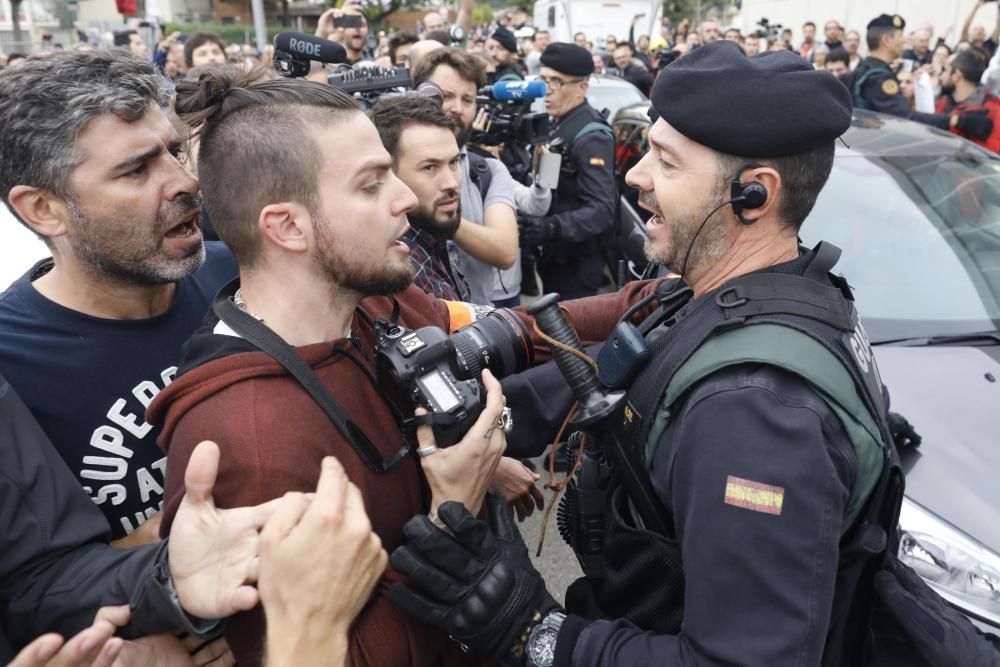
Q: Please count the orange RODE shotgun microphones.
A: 0